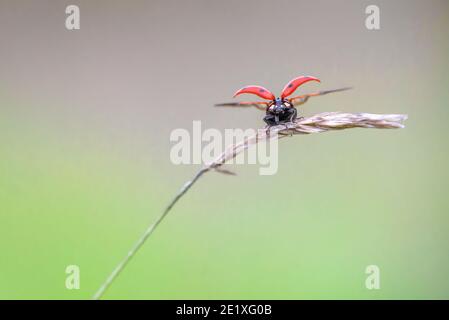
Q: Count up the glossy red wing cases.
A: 2